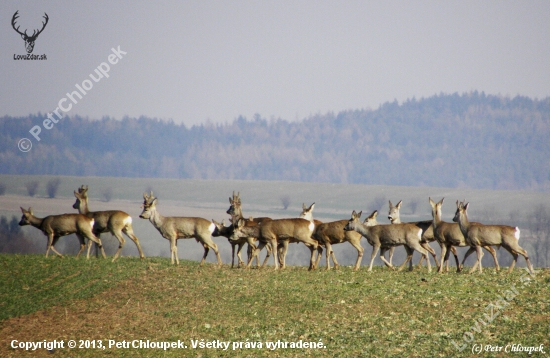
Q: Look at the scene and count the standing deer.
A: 12